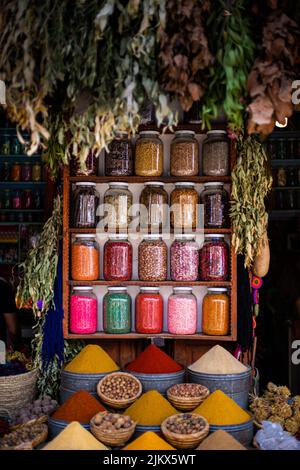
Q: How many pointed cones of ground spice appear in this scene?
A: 9